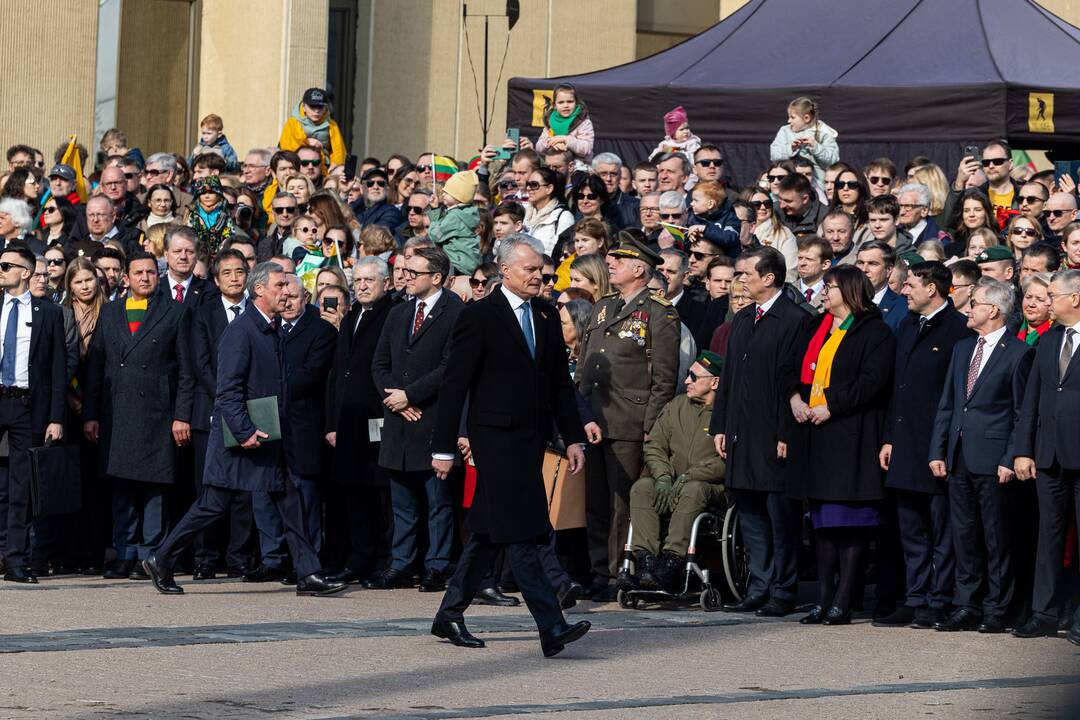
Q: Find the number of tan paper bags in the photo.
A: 1